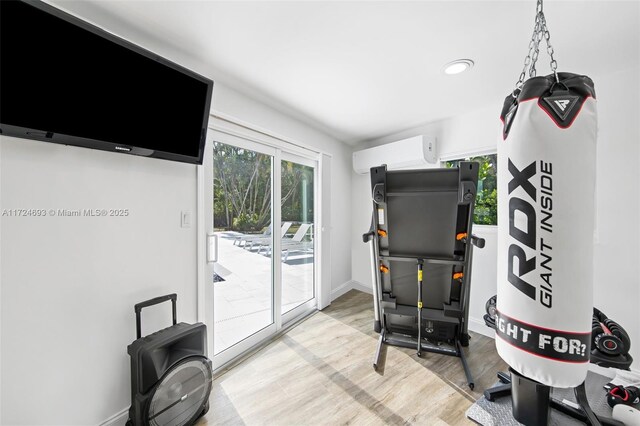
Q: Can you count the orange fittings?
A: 4